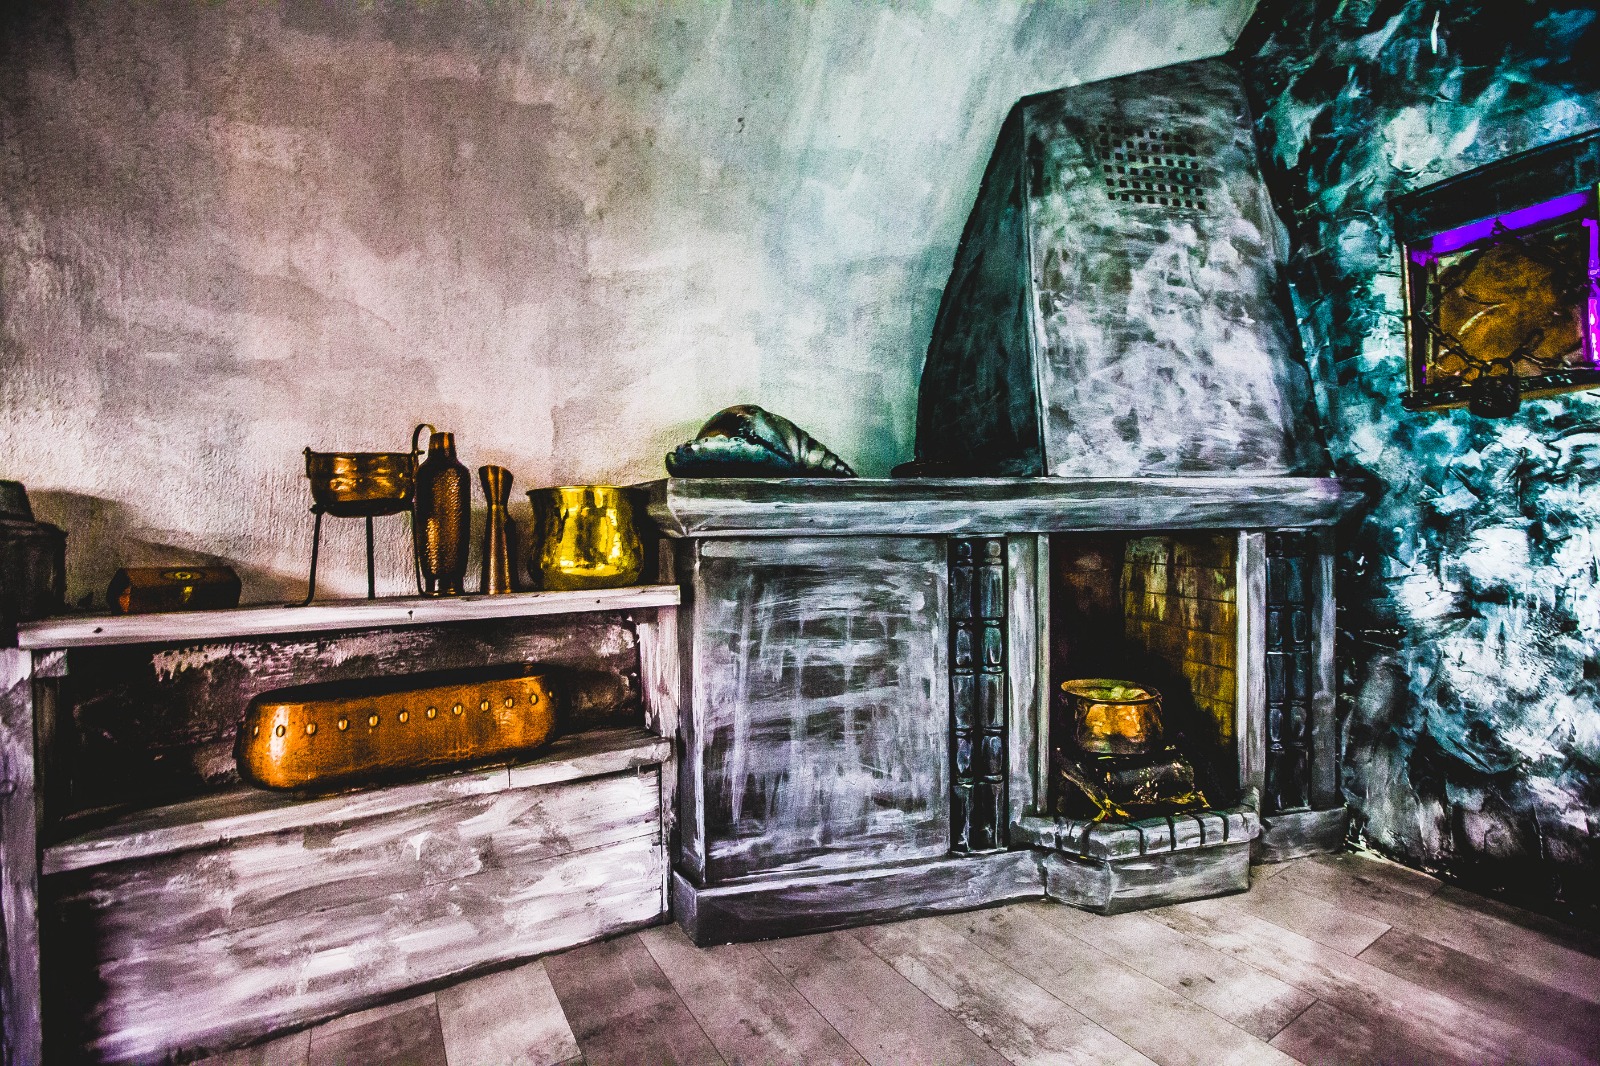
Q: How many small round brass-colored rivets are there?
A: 12